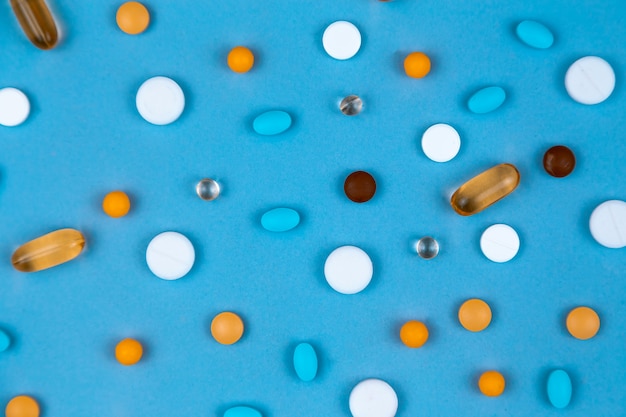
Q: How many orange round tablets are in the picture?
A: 11